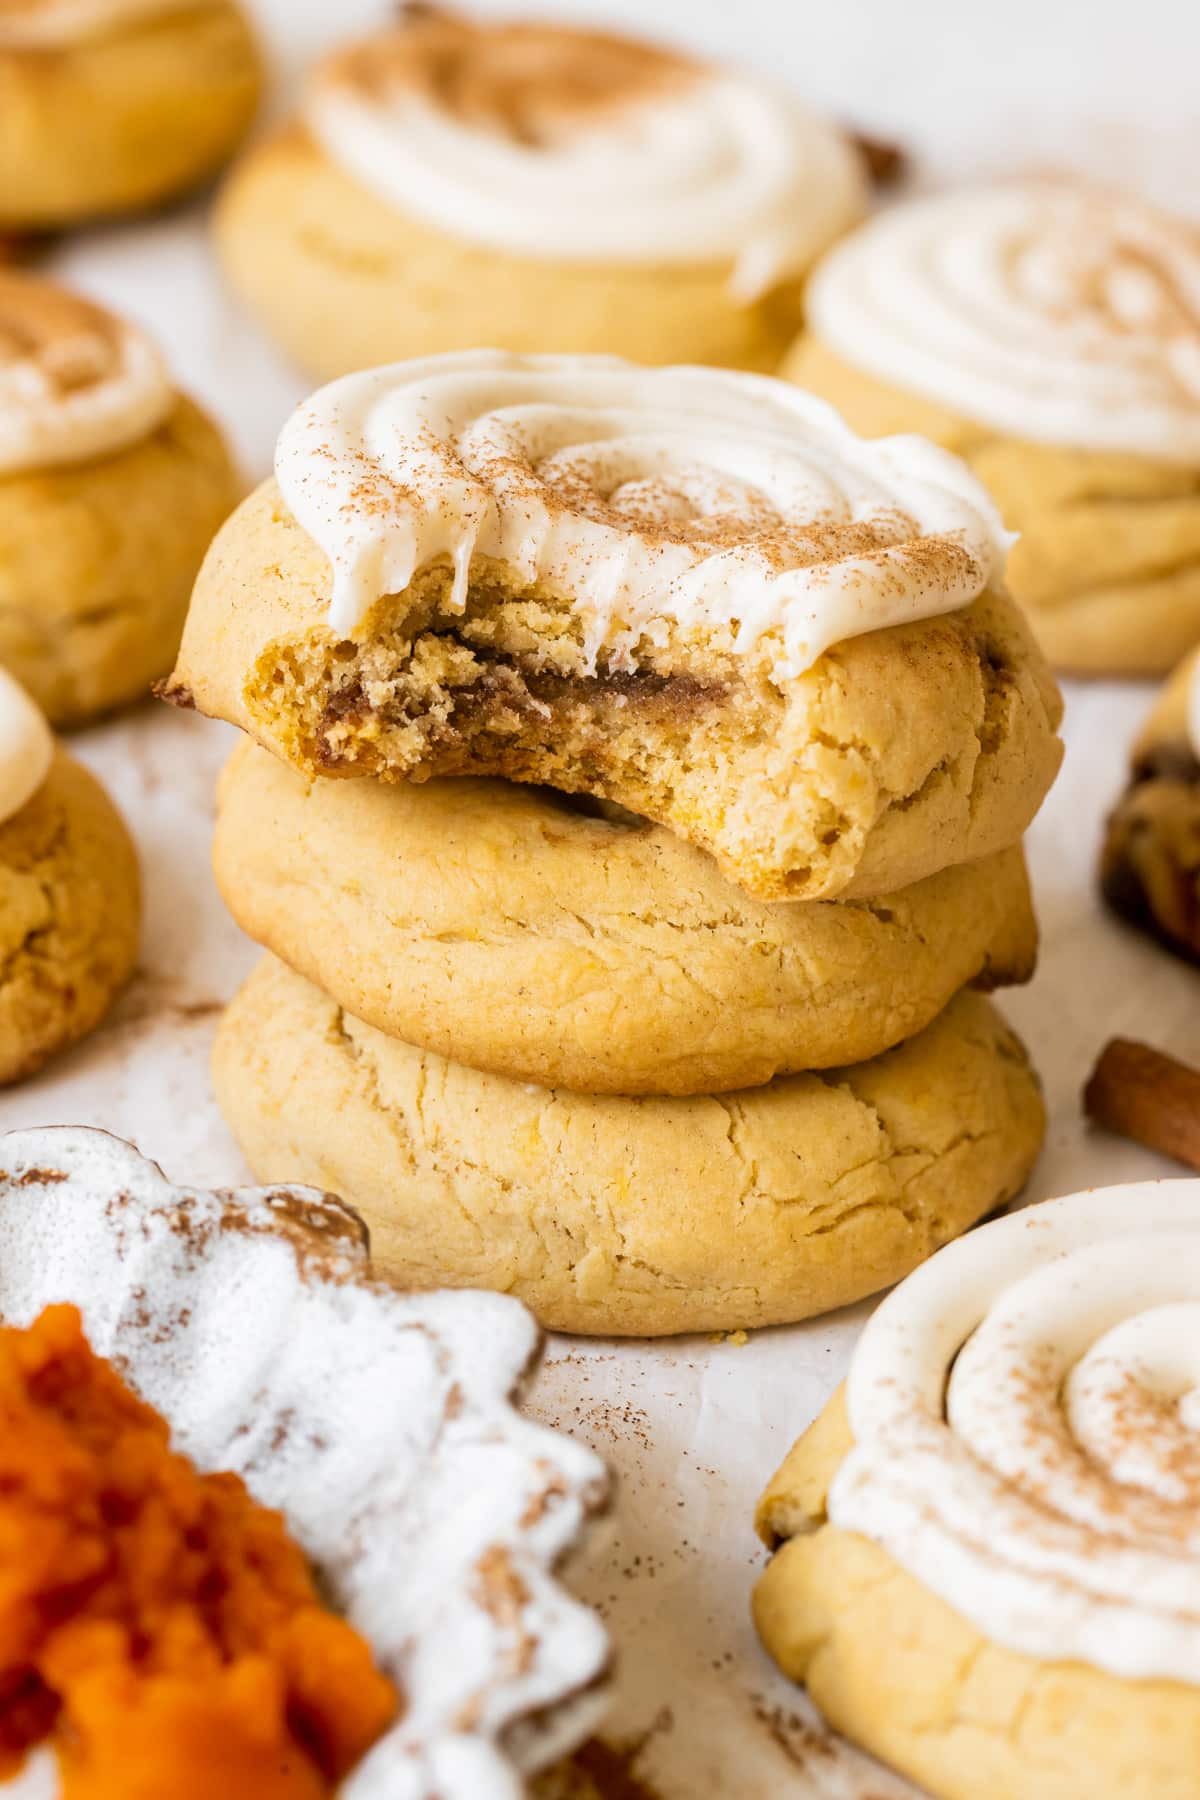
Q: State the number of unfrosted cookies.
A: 2